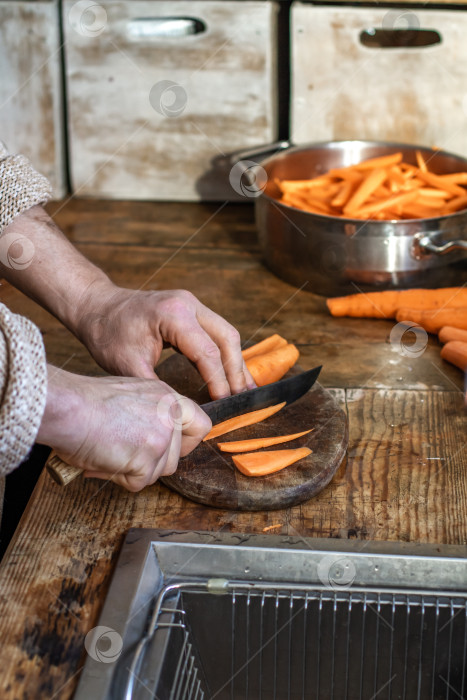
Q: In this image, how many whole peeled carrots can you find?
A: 4